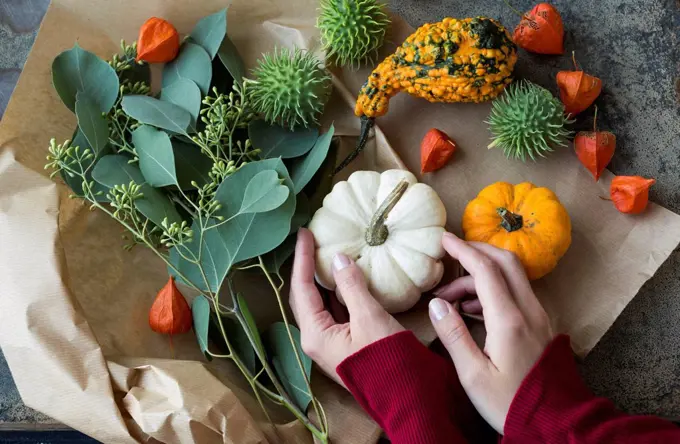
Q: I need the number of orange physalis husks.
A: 7